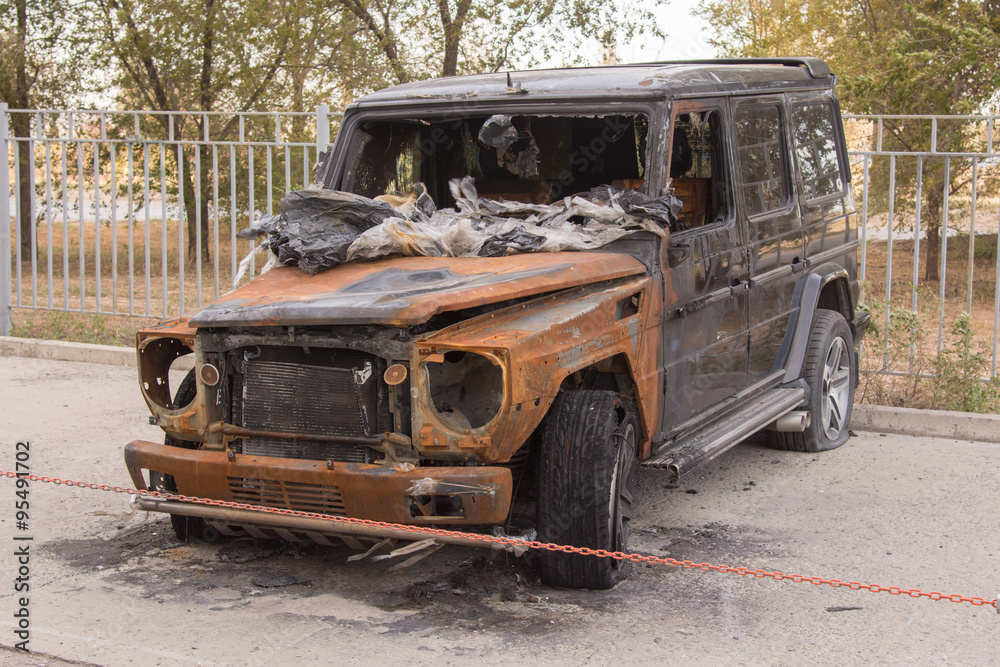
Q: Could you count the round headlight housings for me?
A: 2